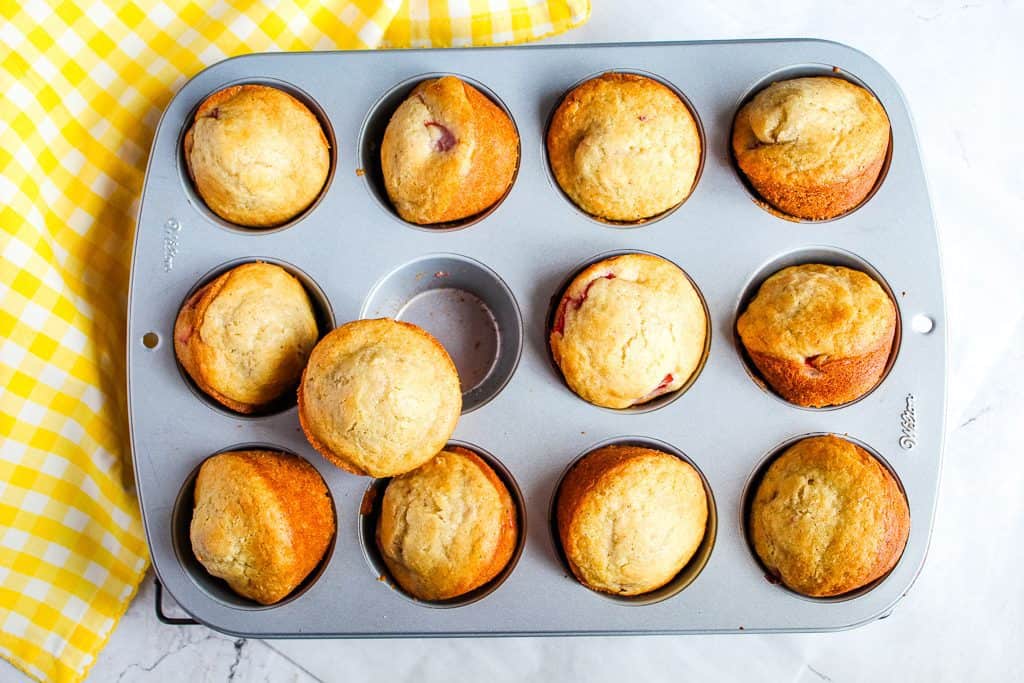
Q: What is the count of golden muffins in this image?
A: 12